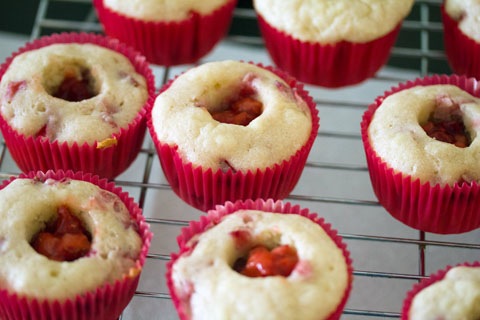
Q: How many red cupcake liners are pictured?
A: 9